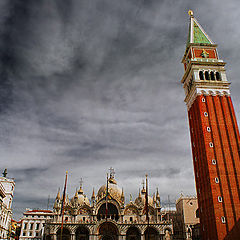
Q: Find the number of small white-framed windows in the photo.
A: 8